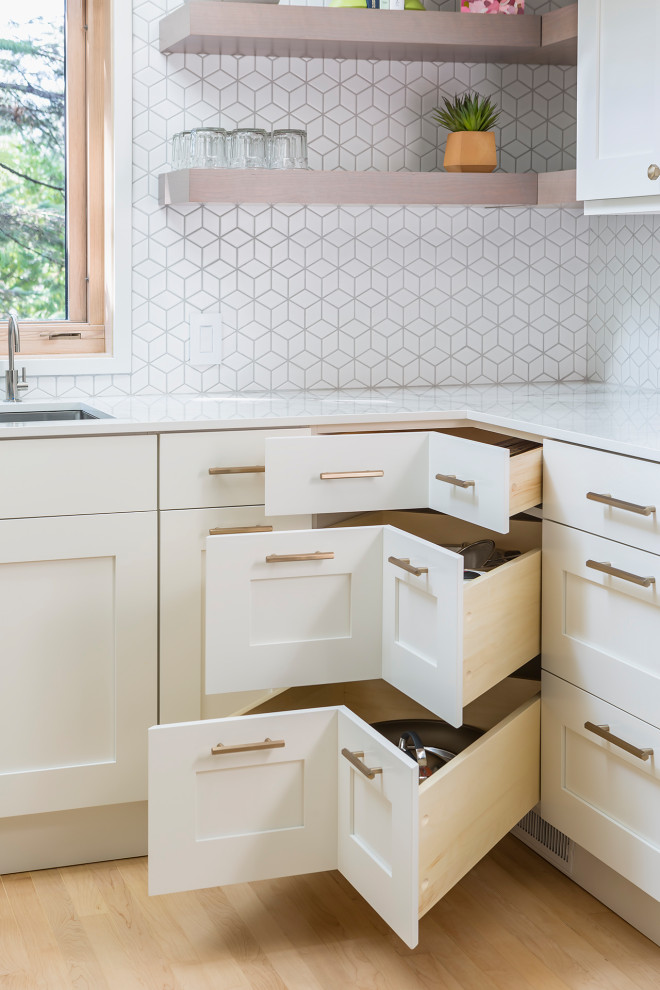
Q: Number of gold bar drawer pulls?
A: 11